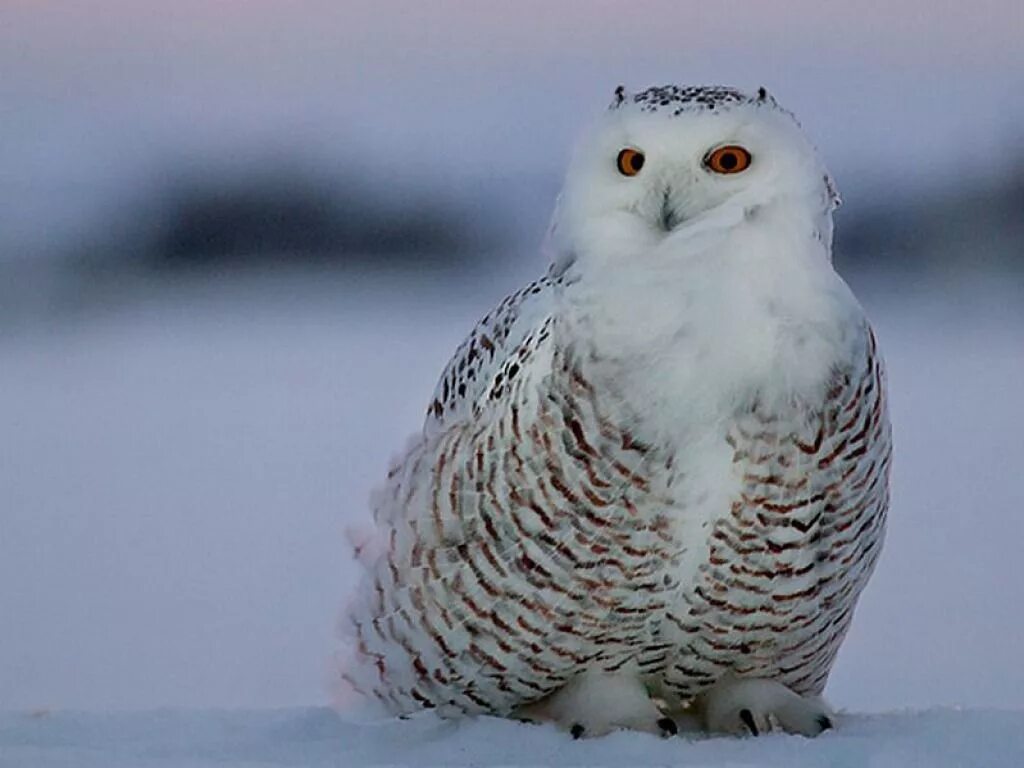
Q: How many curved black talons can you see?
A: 4